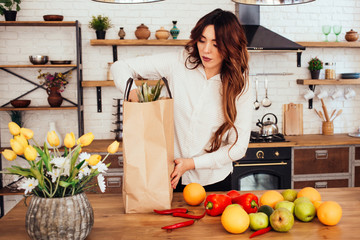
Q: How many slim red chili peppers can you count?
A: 4